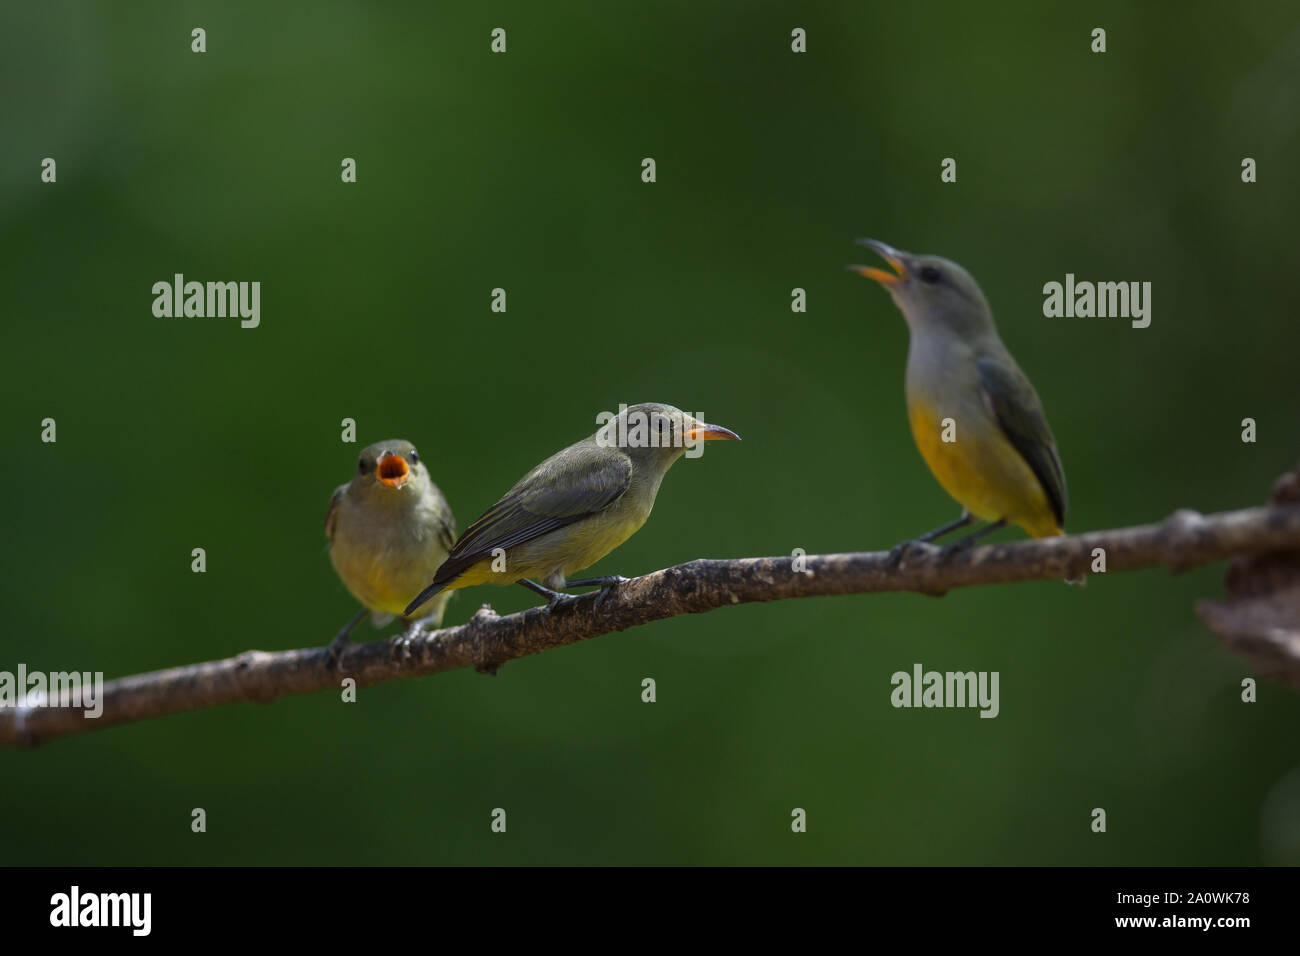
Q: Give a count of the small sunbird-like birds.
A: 3